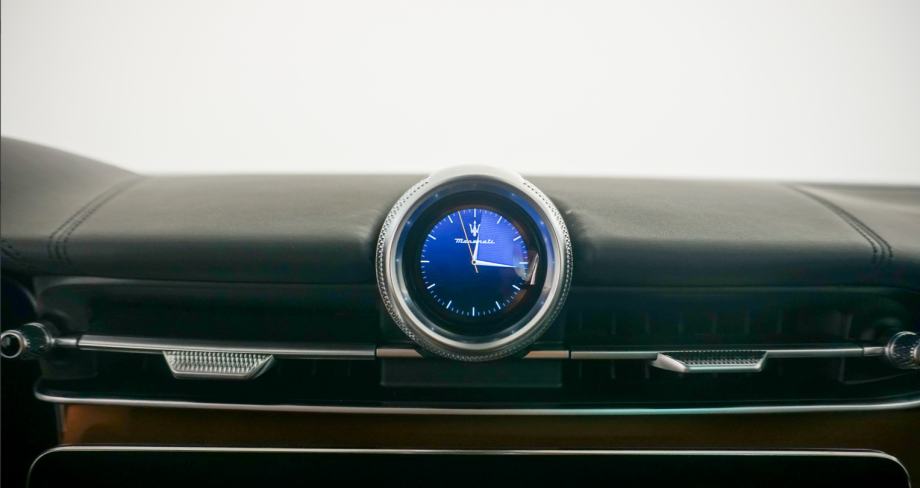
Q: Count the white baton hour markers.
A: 12